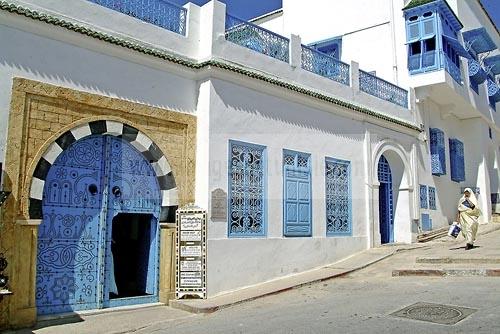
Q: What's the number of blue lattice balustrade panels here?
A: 4